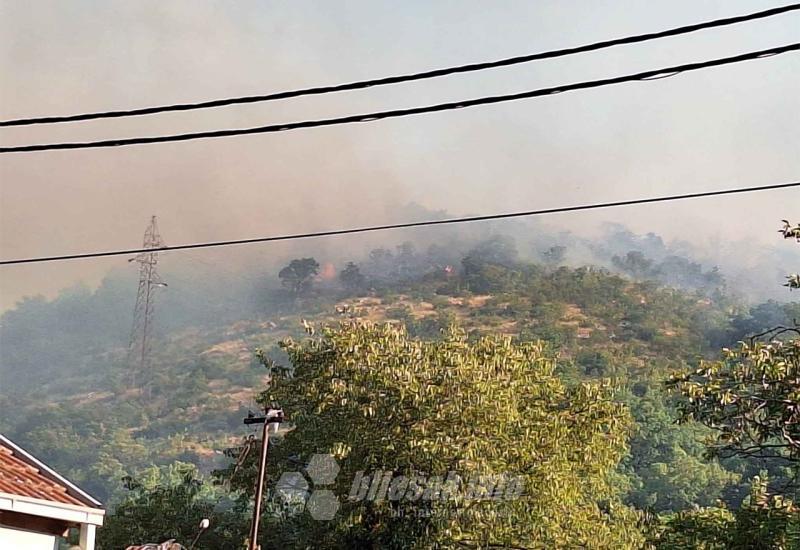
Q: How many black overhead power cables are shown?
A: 3